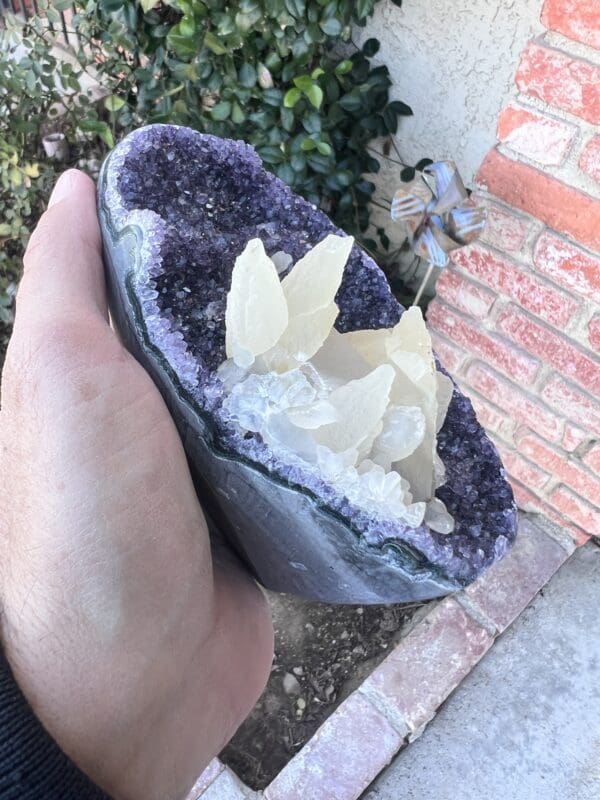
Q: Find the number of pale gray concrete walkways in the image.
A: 1